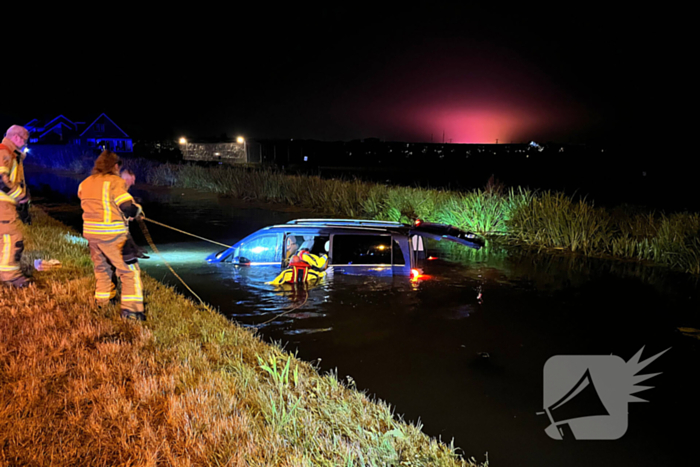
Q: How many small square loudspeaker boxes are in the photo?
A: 0